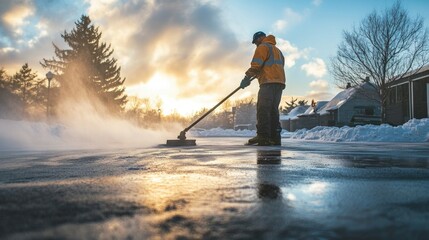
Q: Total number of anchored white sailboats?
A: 0